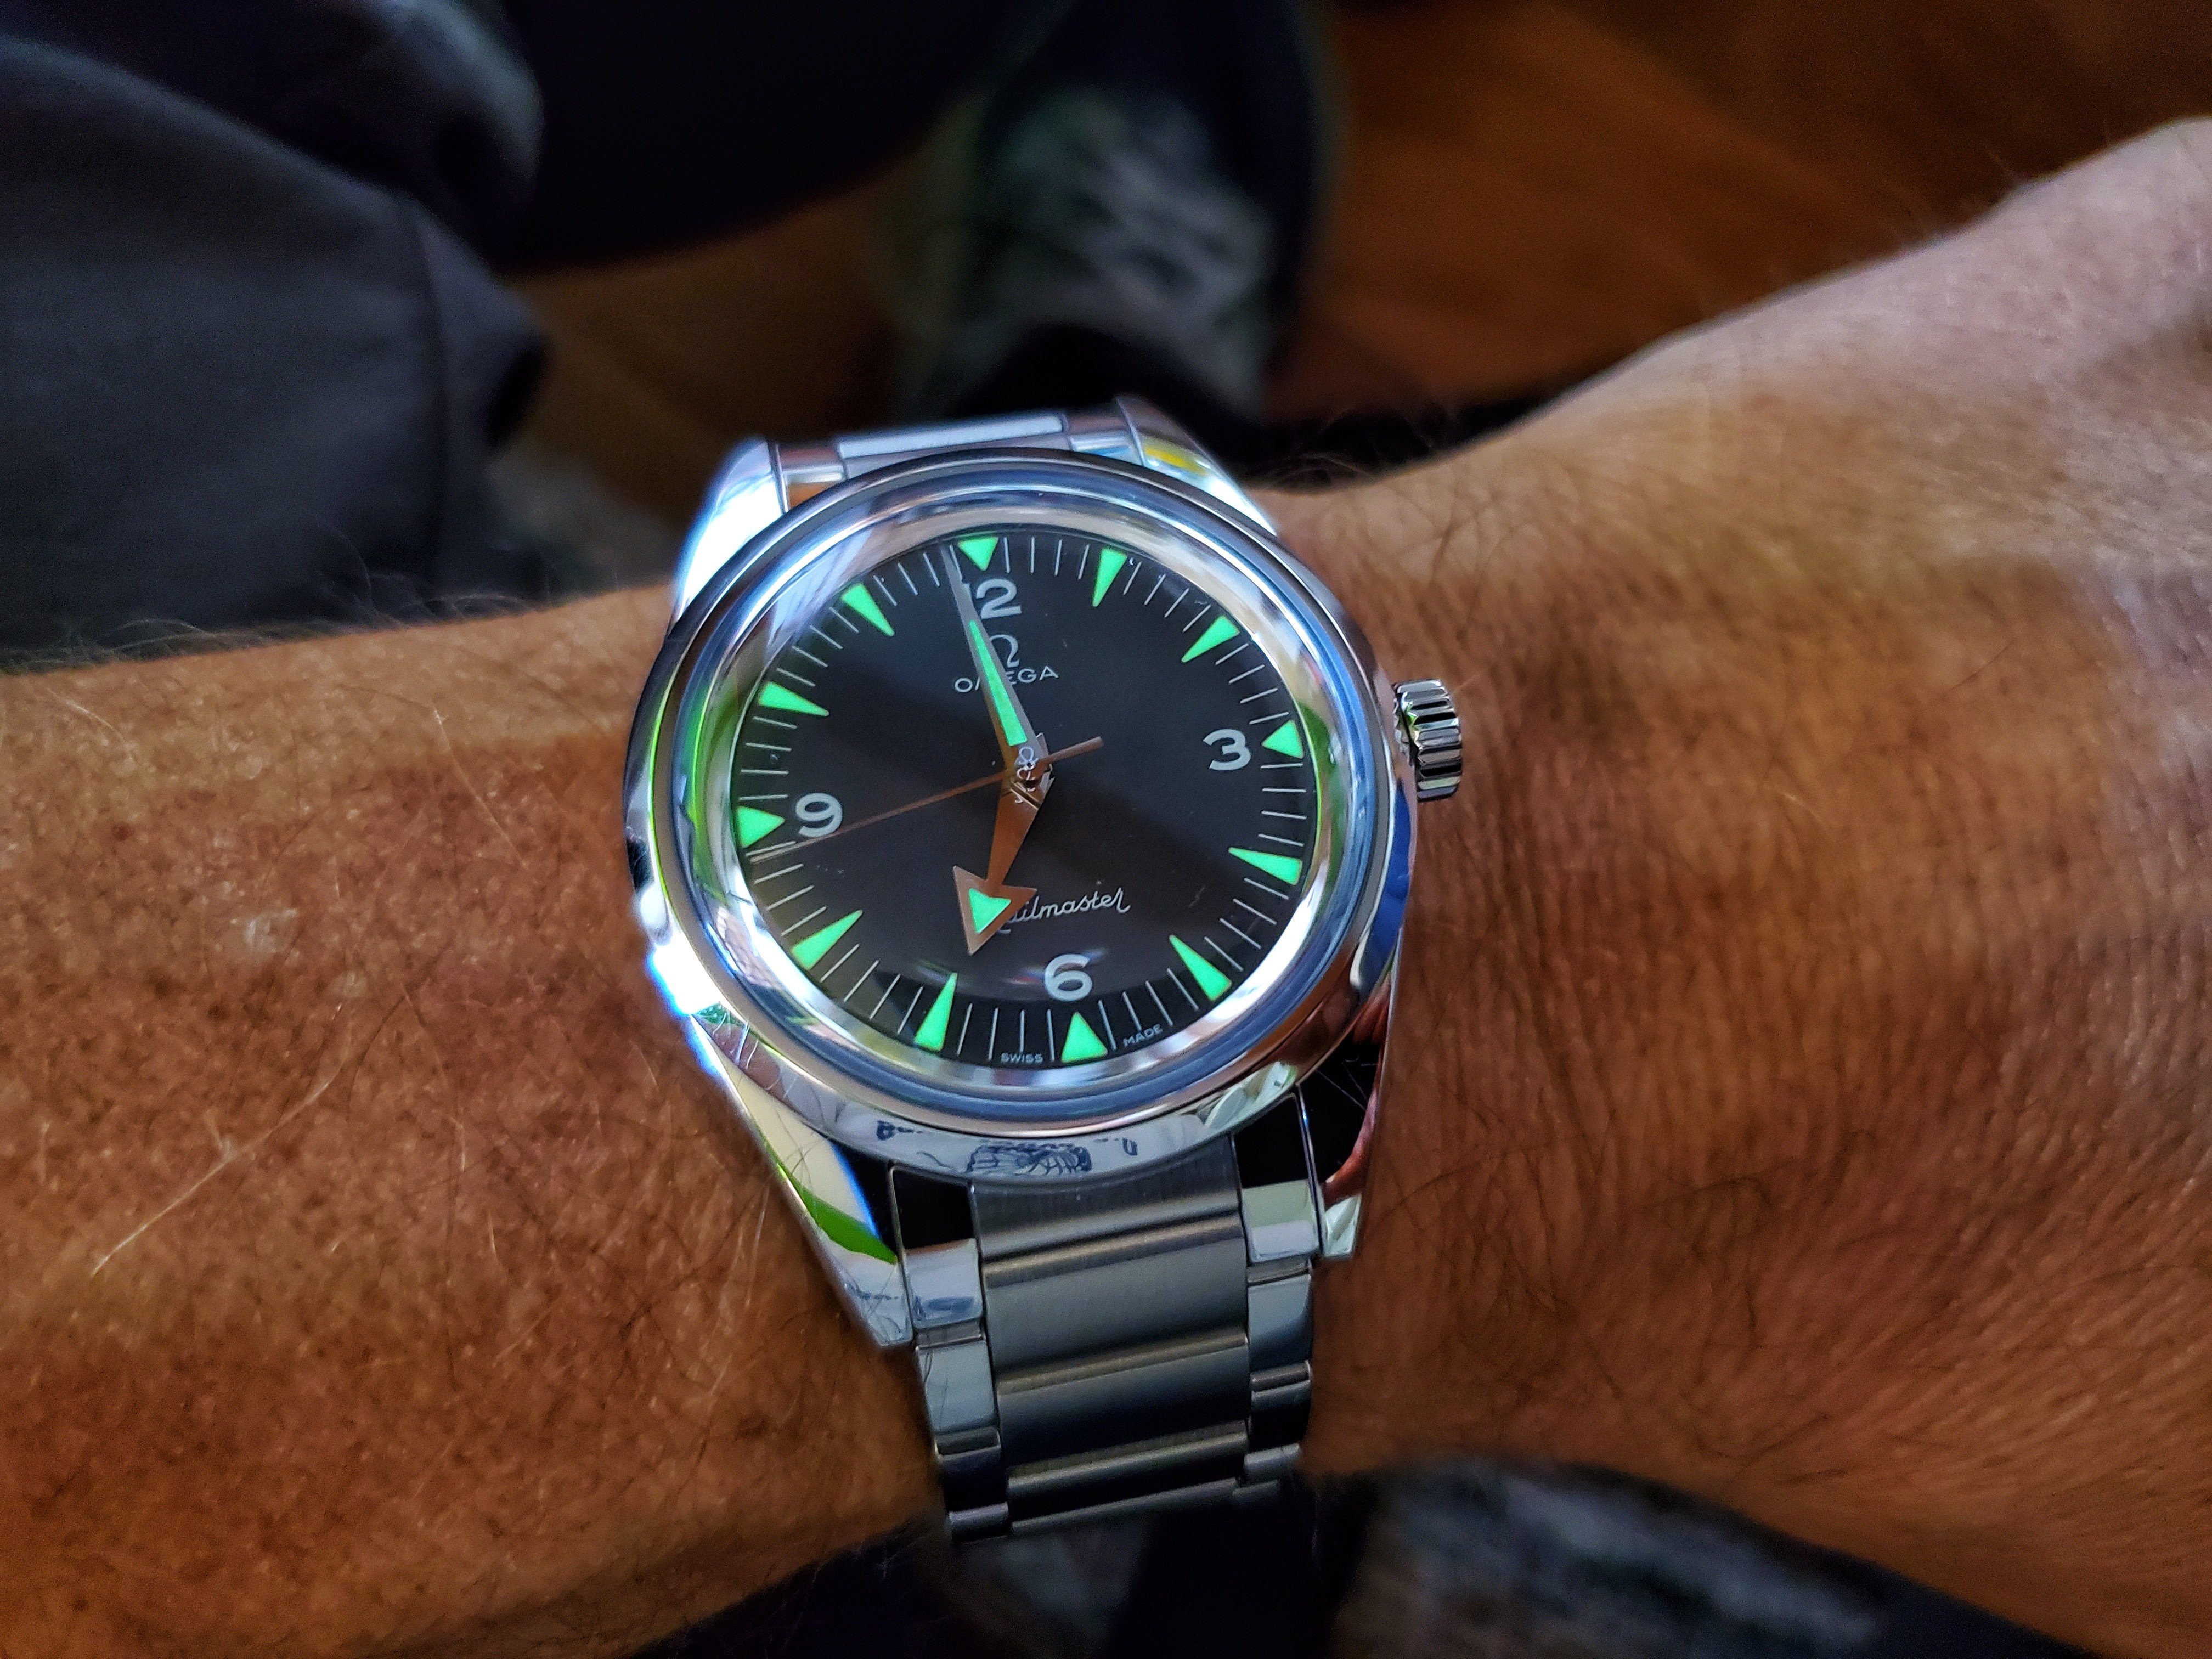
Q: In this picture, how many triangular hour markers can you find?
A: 12